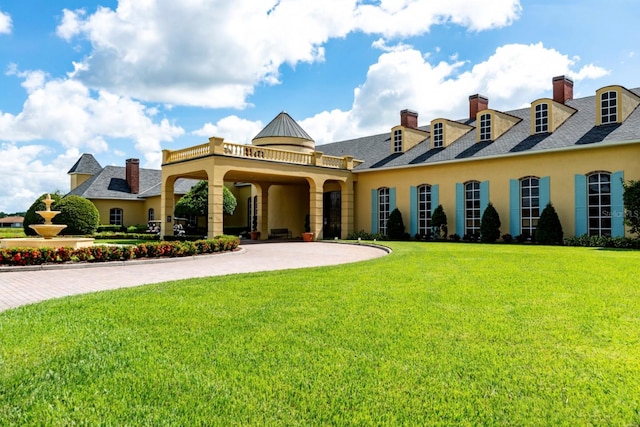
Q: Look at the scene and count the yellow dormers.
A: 5